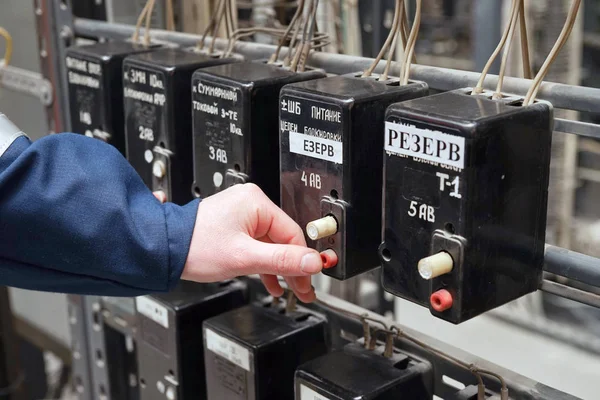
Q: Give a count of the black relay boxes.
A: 8